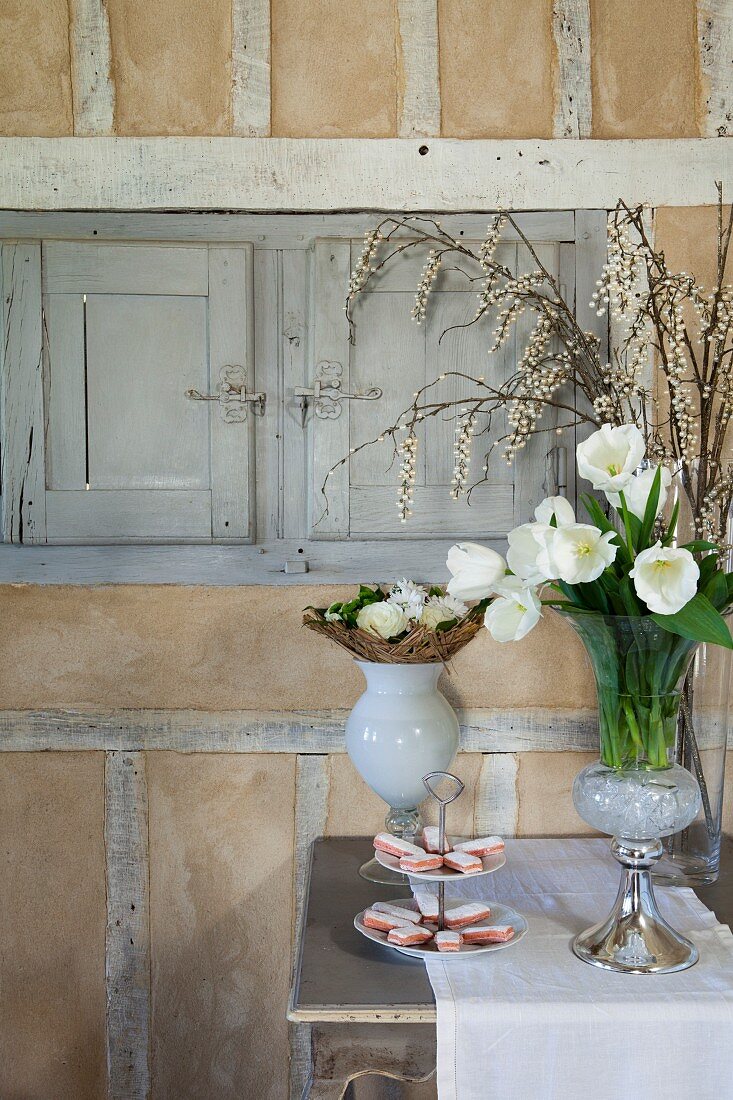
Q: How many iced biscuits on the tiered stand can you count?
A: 12